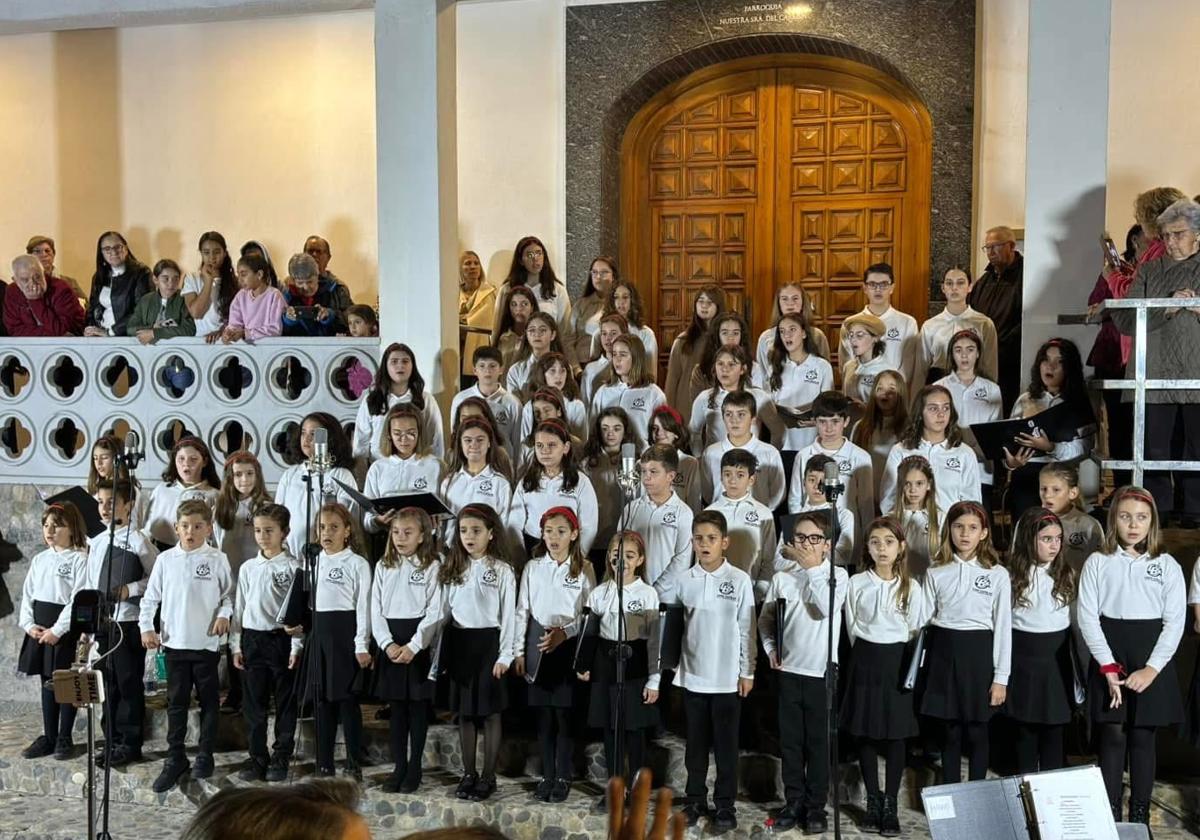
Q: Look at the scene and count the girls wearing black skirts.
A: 10